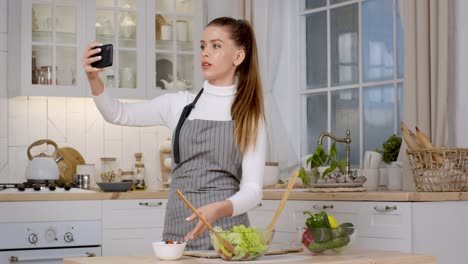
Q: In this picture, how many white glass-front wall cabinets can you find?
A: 3